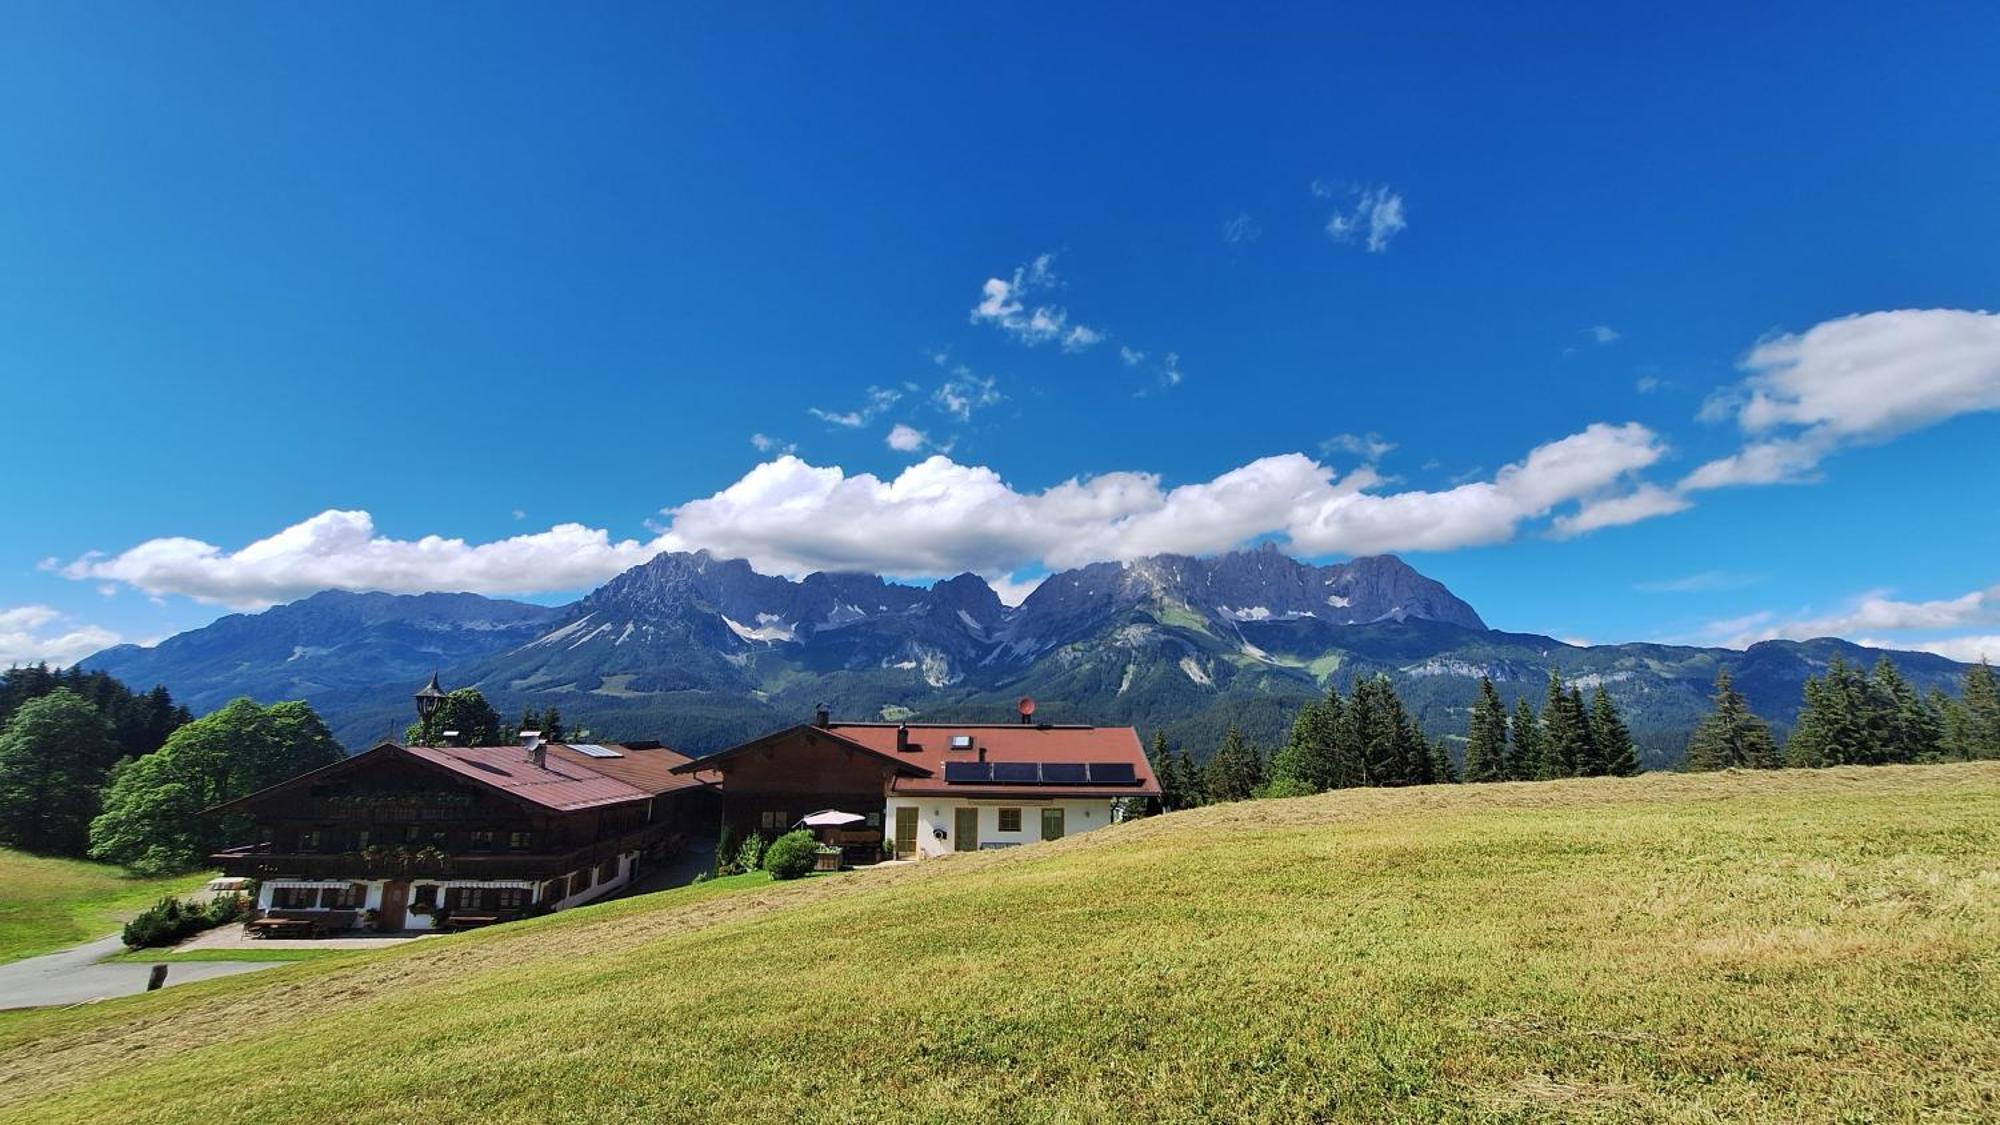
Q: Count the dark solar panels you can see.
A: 4